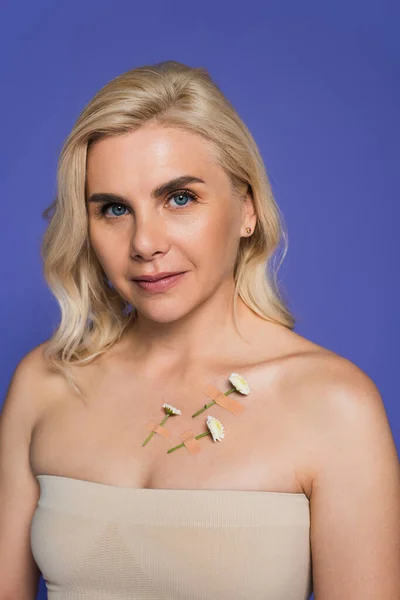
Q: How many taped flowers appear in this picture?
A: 3